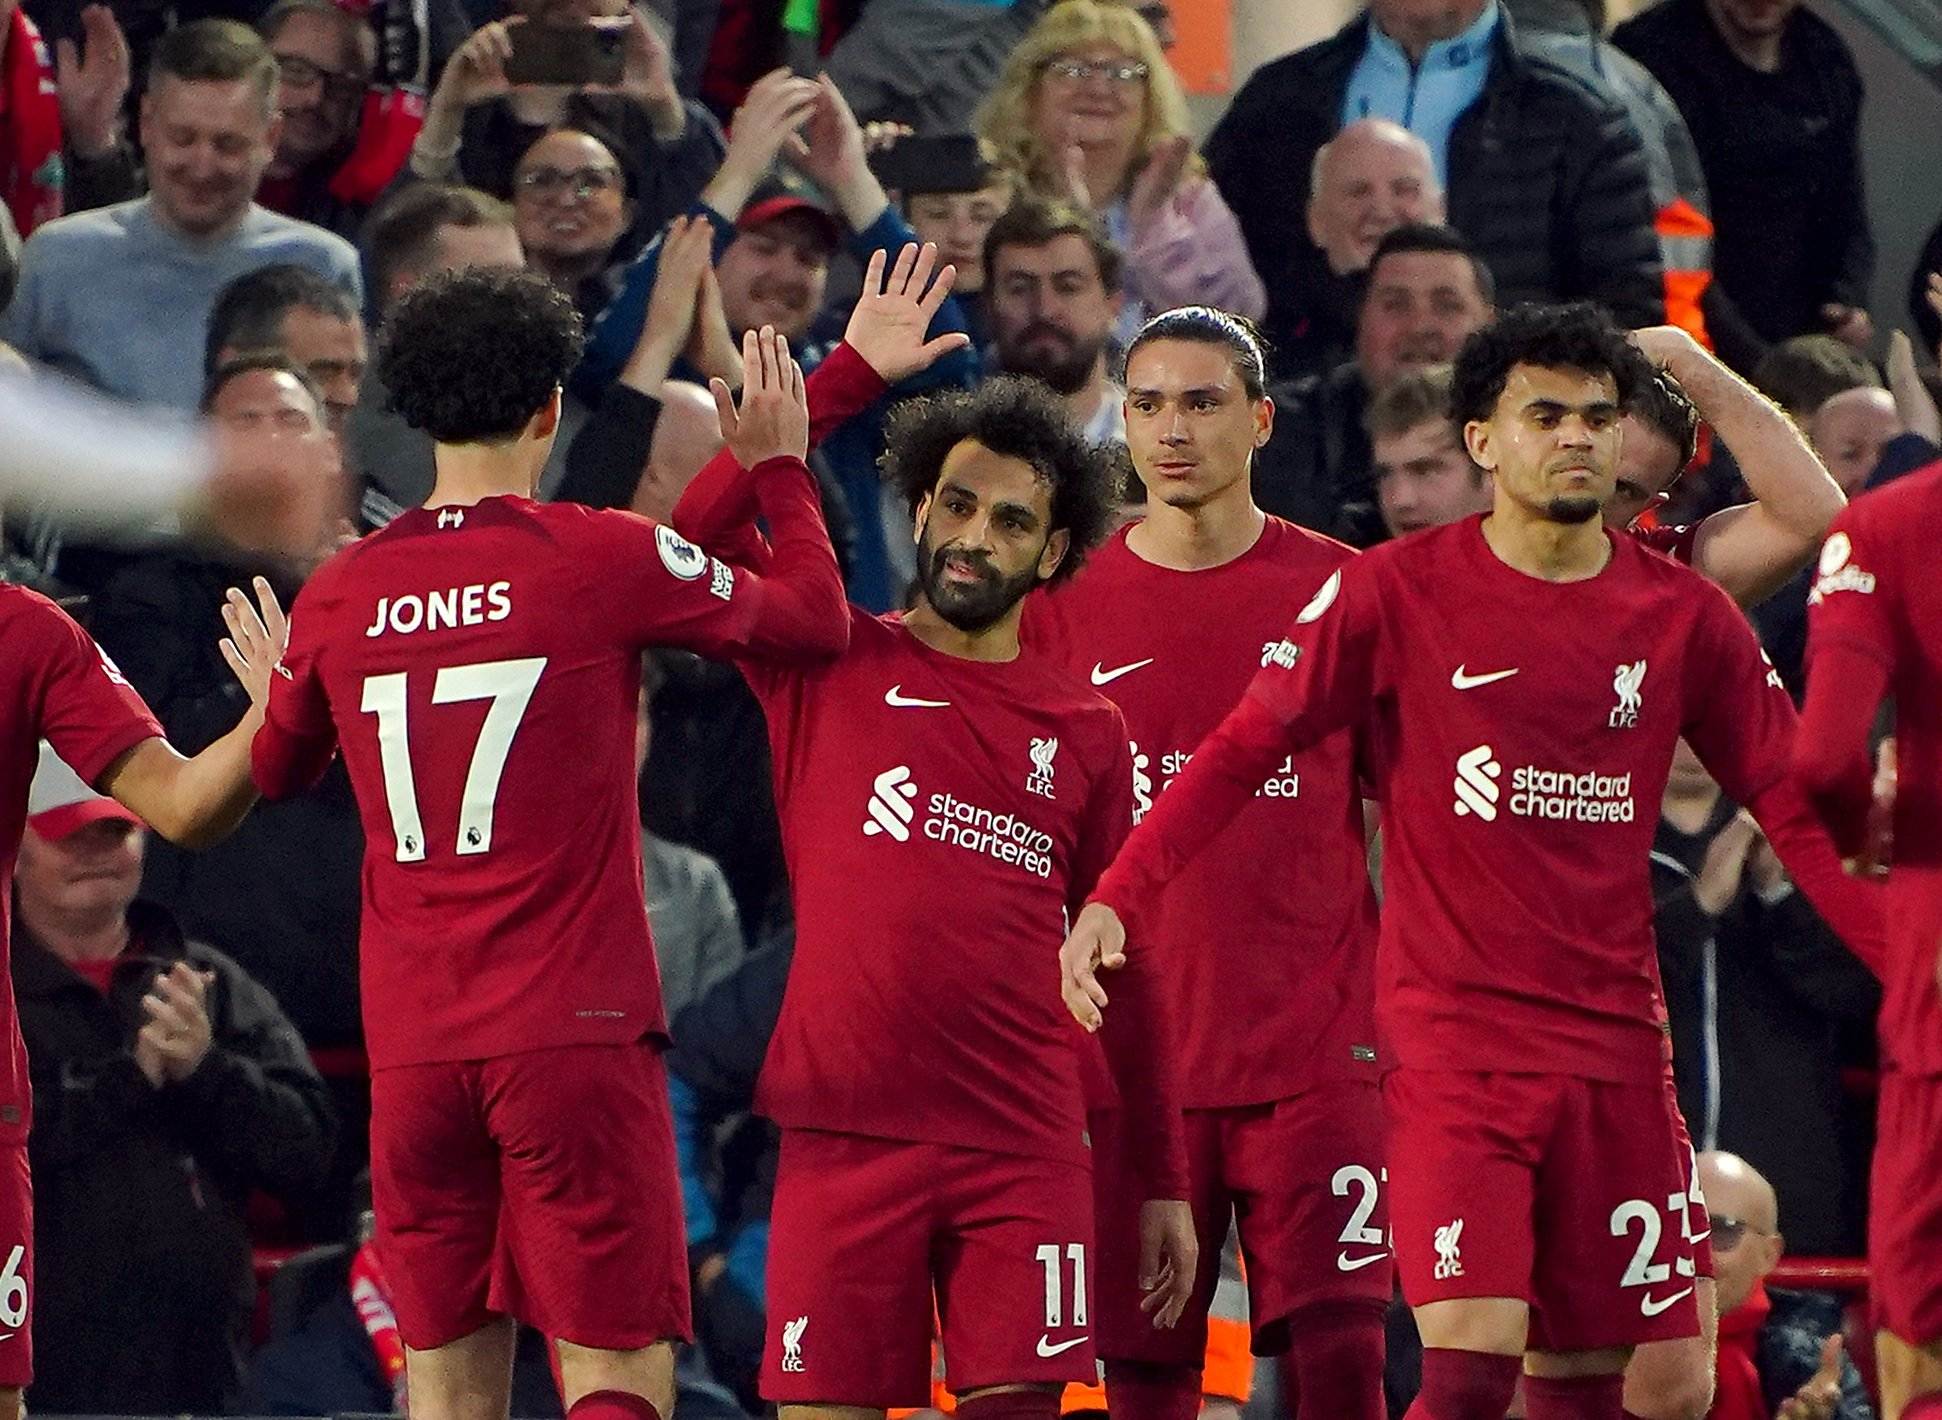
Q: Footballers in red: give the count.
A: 7